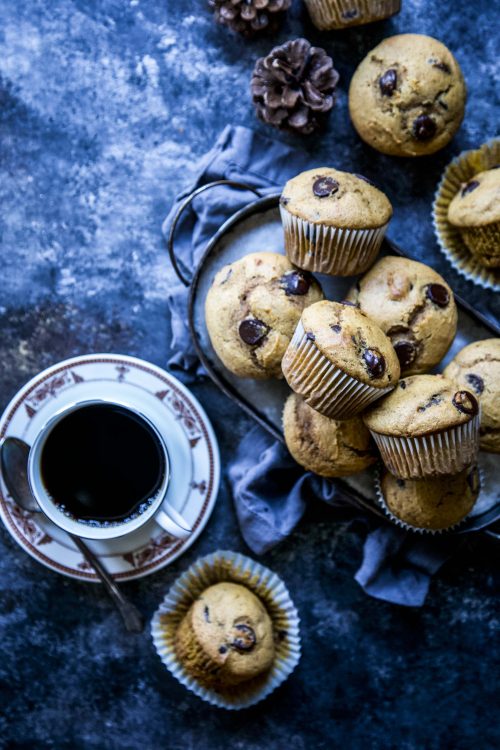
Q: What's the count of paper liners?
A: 7